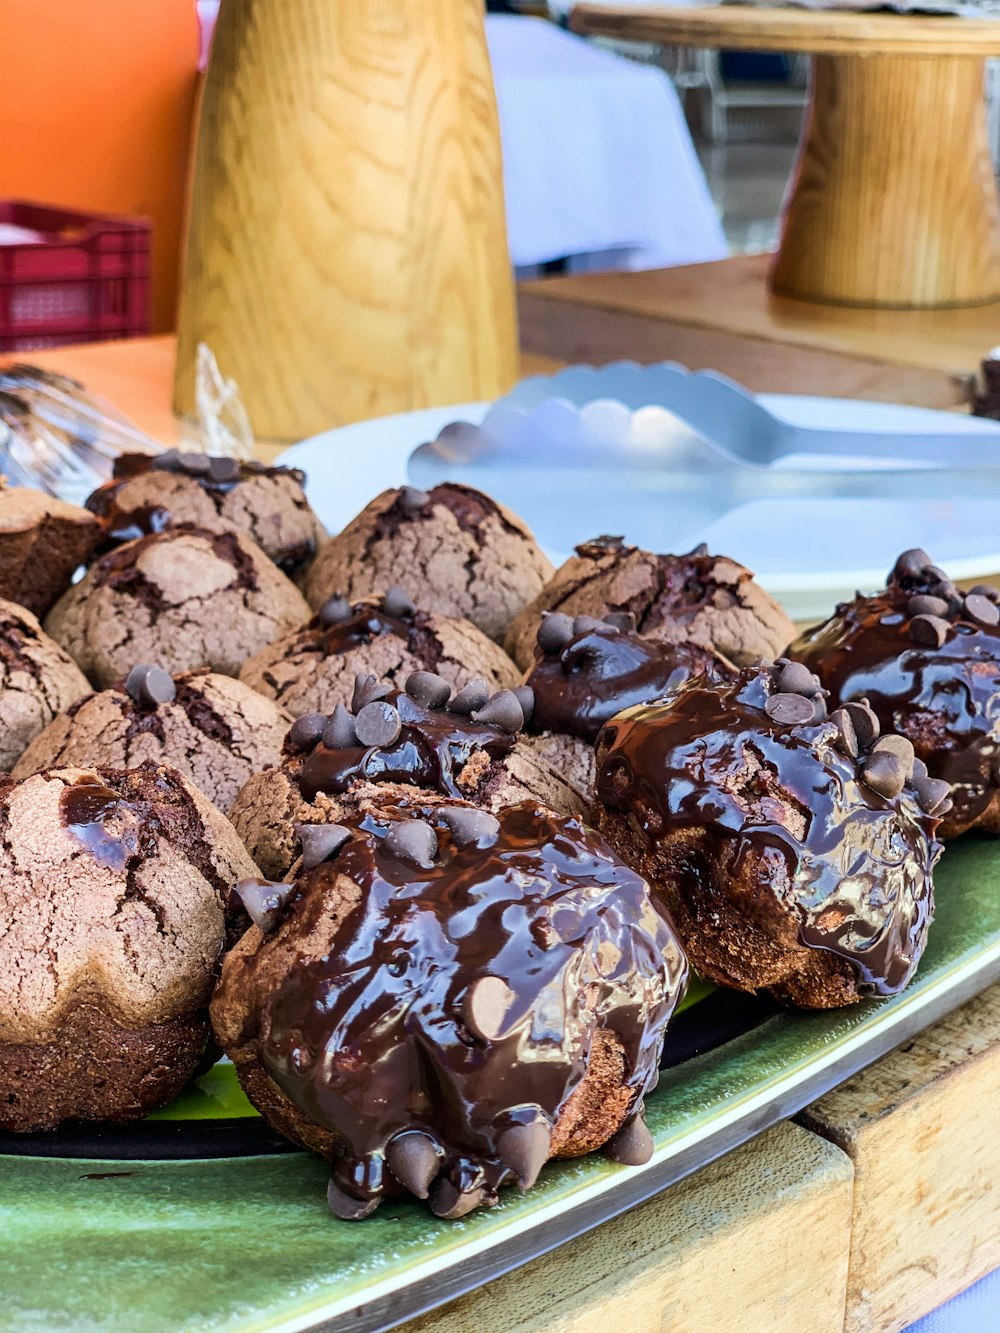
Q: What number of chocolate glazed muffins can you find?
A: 5